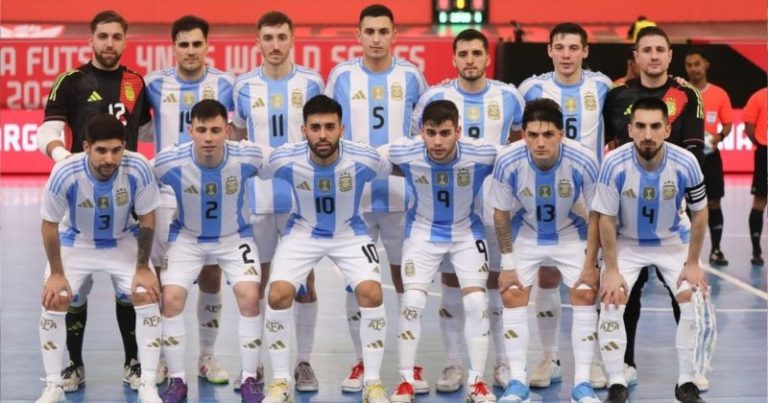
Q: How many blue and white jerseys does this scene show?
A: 11